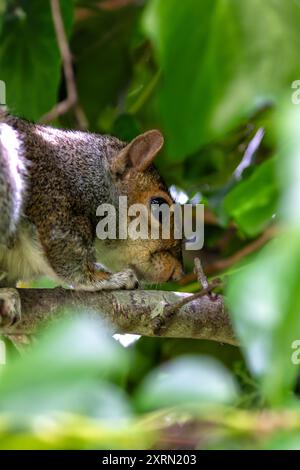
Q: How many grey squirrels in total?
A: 1